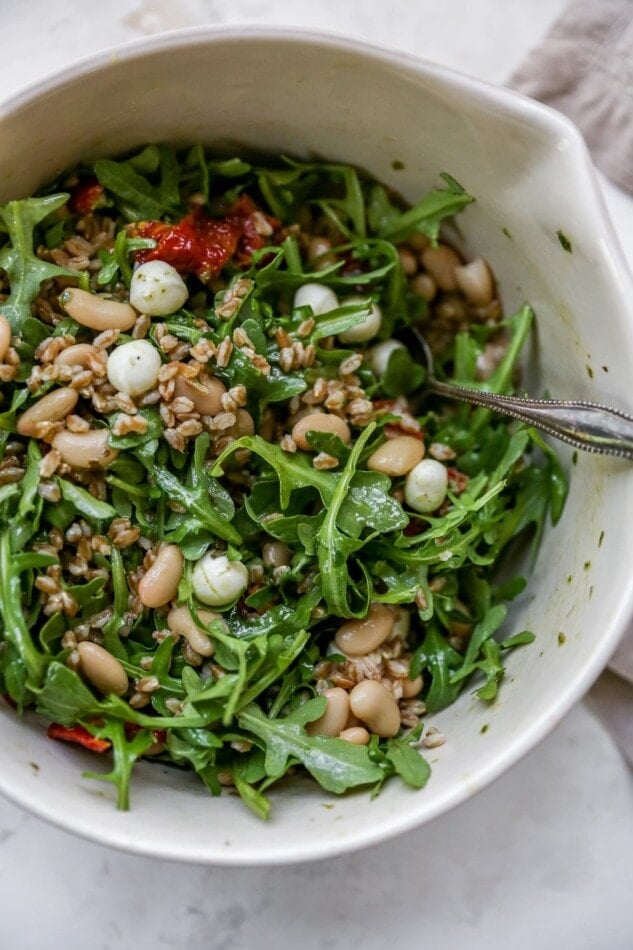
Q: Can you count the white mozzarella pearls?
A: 7